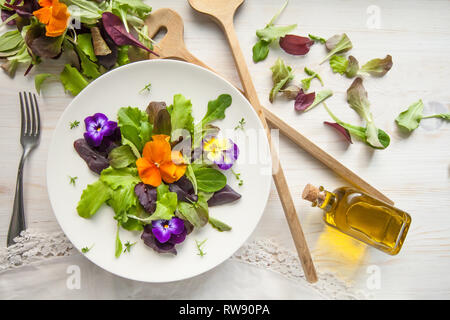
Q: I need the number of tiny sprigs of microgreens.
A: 8